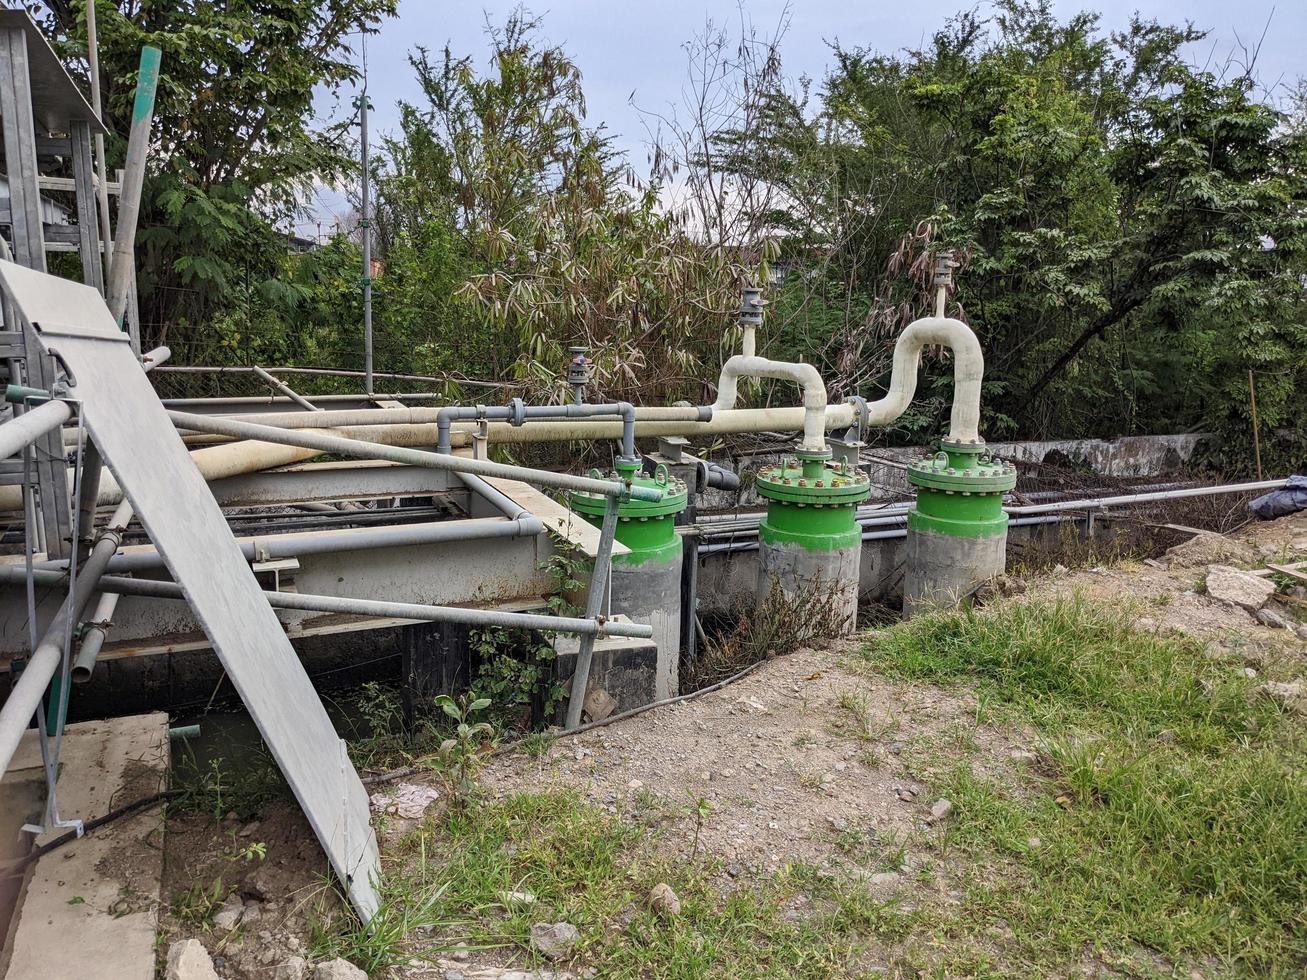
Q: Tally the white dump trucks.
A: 0